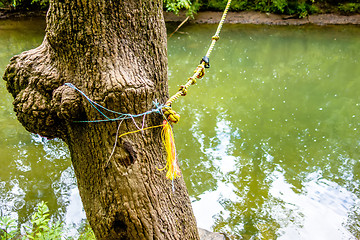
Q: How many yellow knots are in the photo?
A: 5